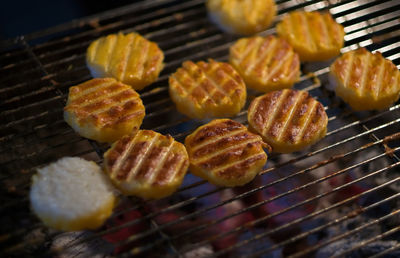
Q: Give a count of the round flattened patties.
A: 11